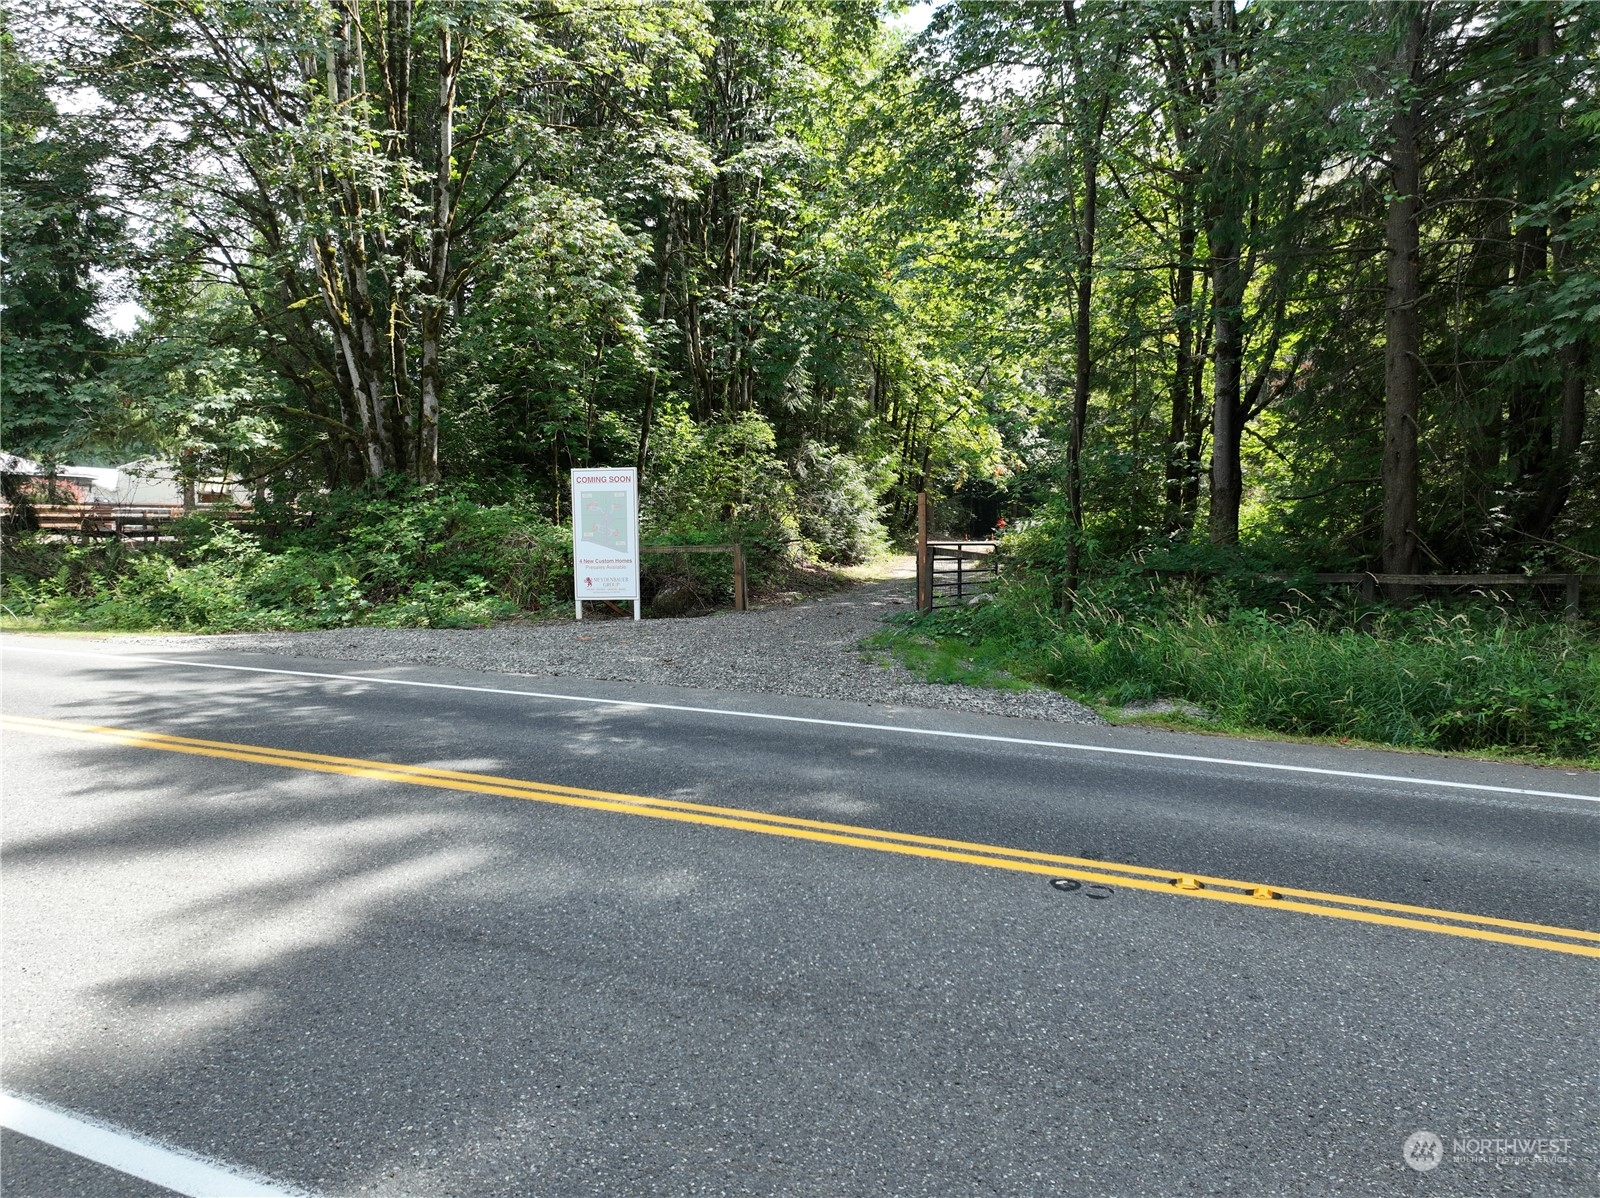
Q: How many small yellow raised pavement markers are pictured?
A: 2